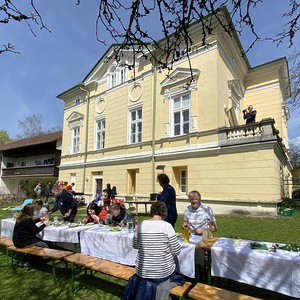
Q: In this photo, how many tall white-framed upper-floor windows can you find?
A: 4